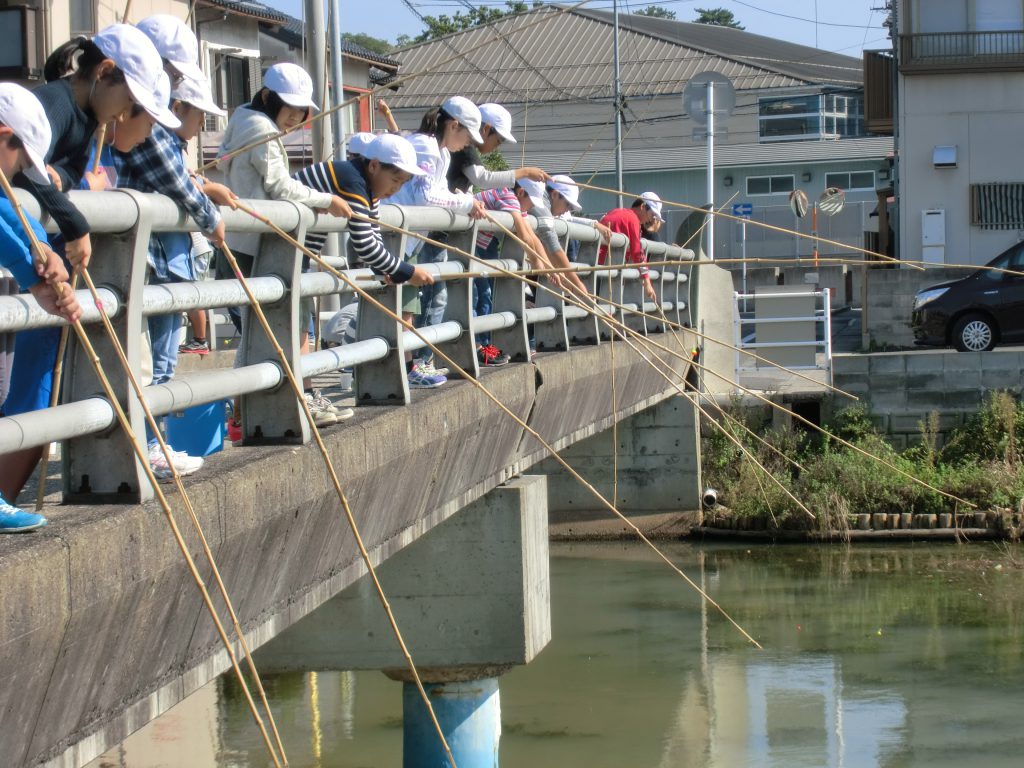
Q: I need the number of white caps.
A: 13